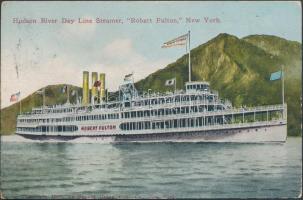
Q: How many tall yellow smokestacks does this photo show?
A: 3